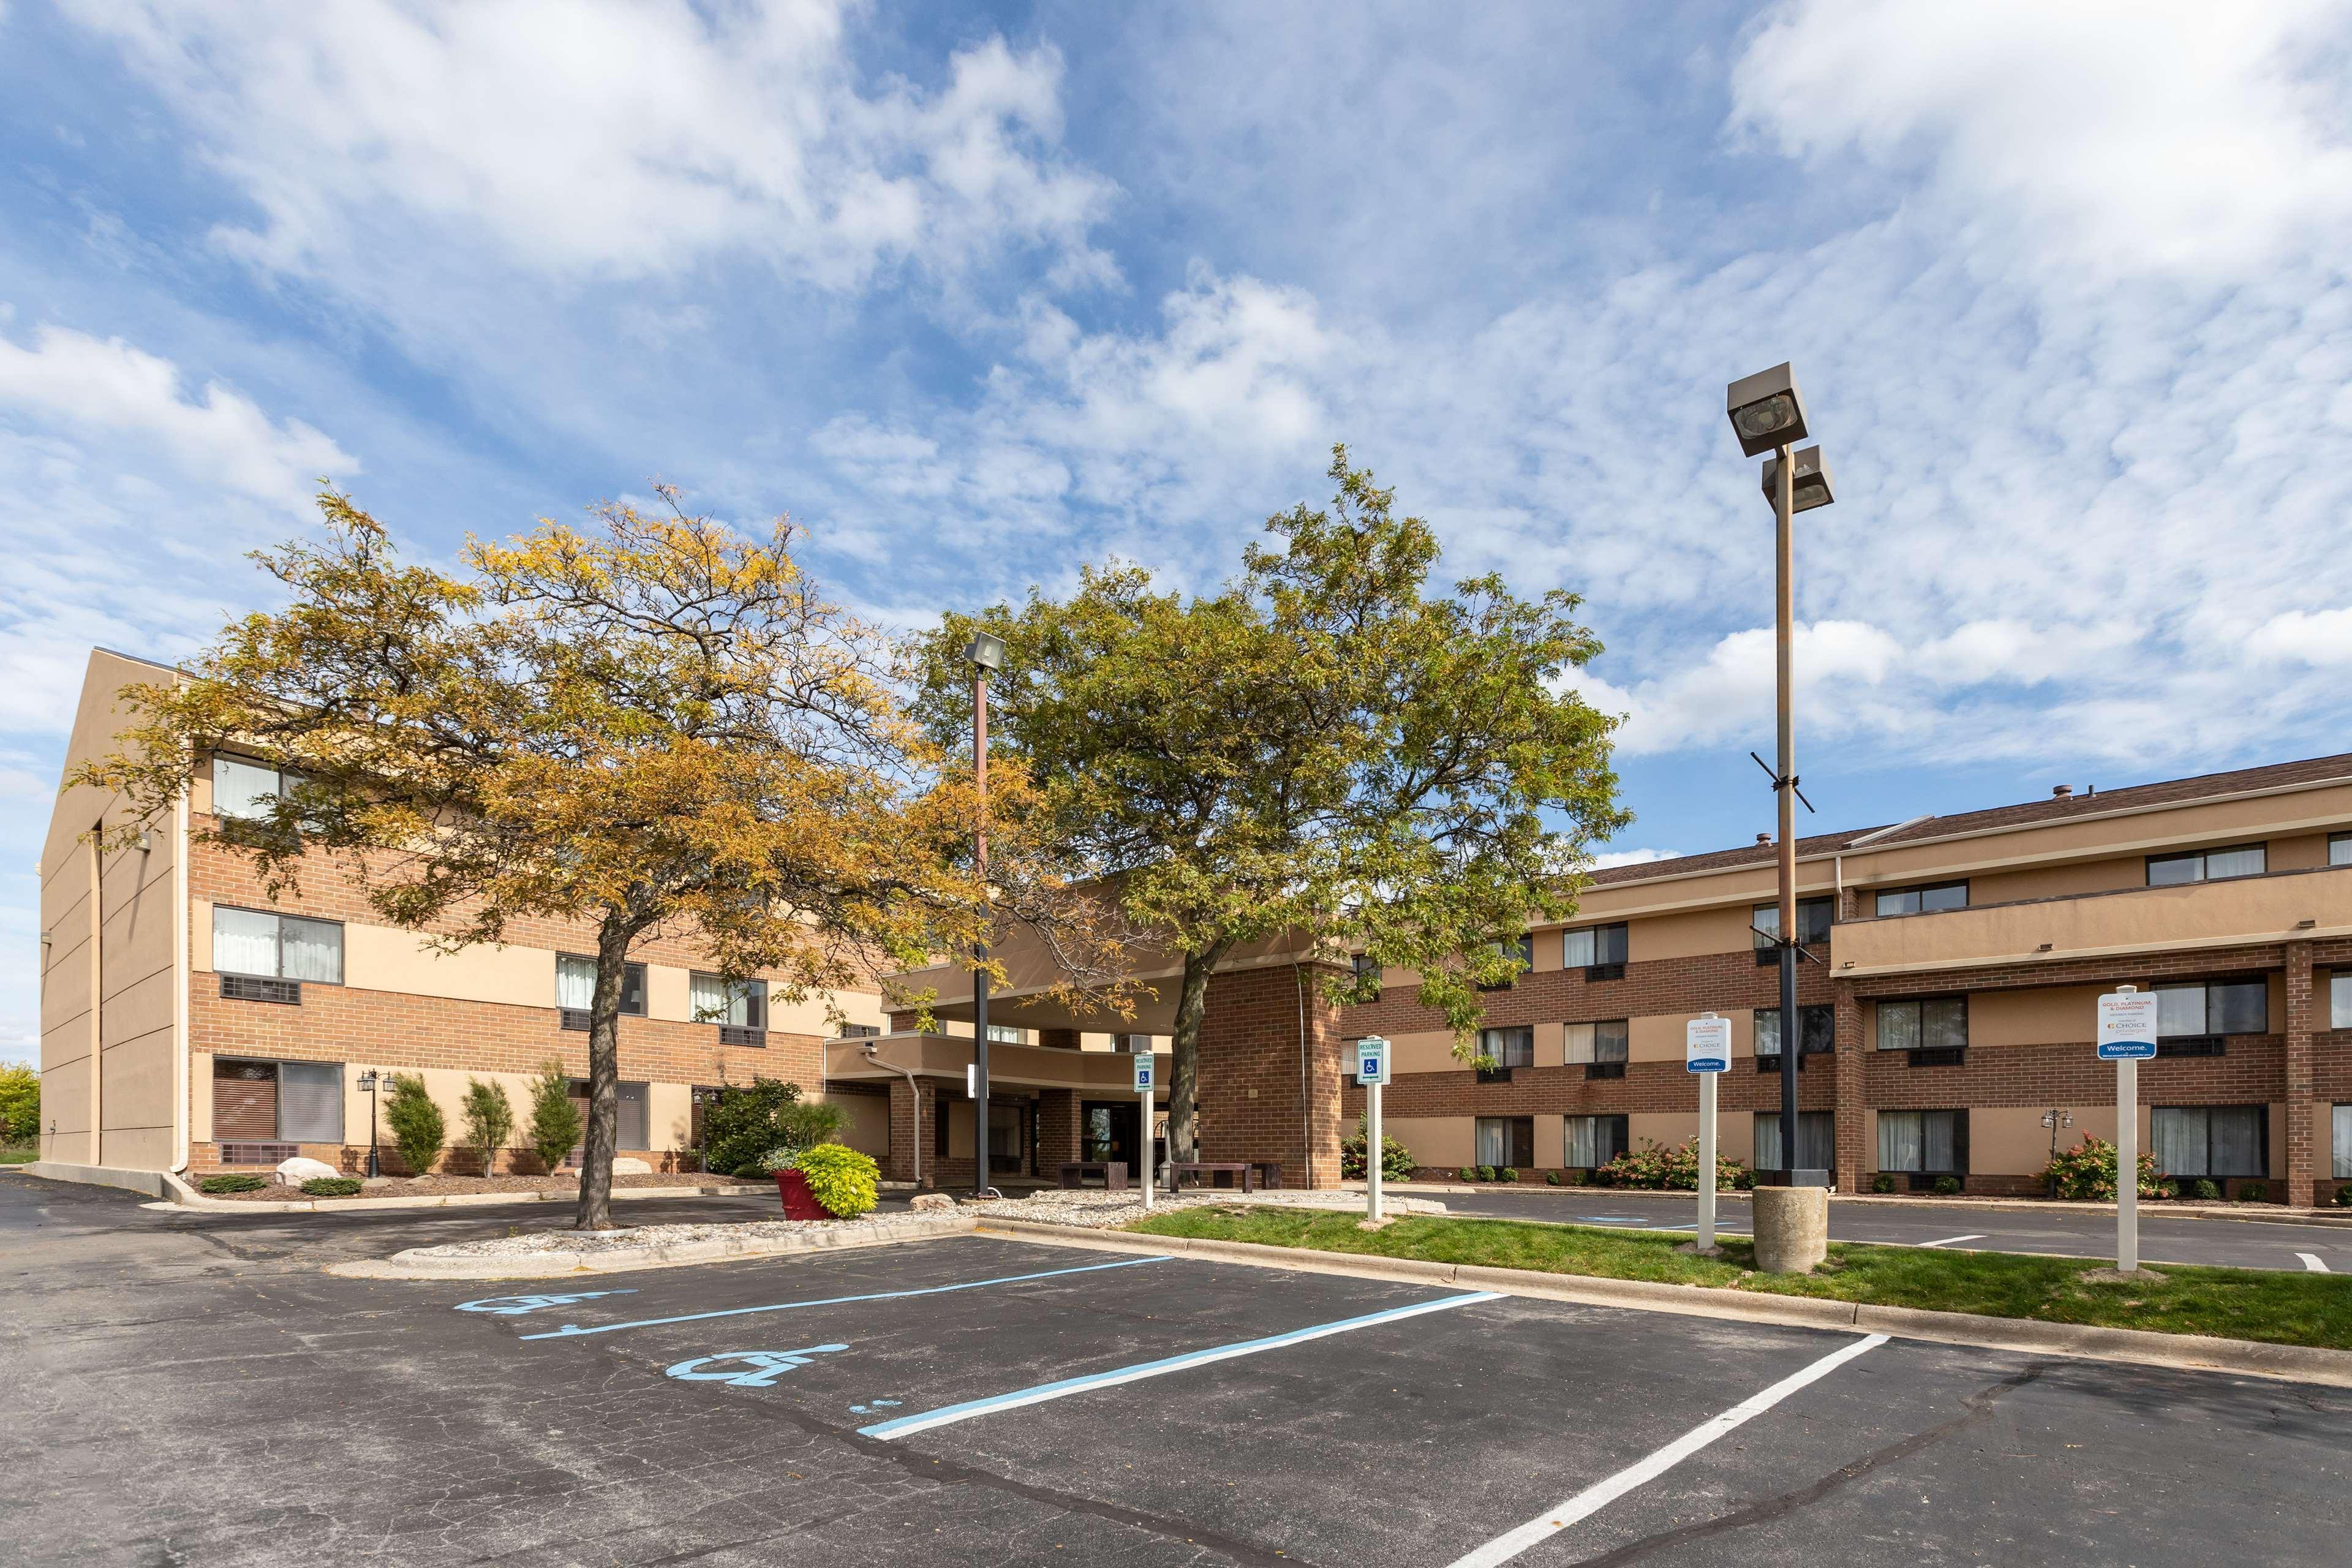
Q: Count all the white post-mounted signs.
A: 4